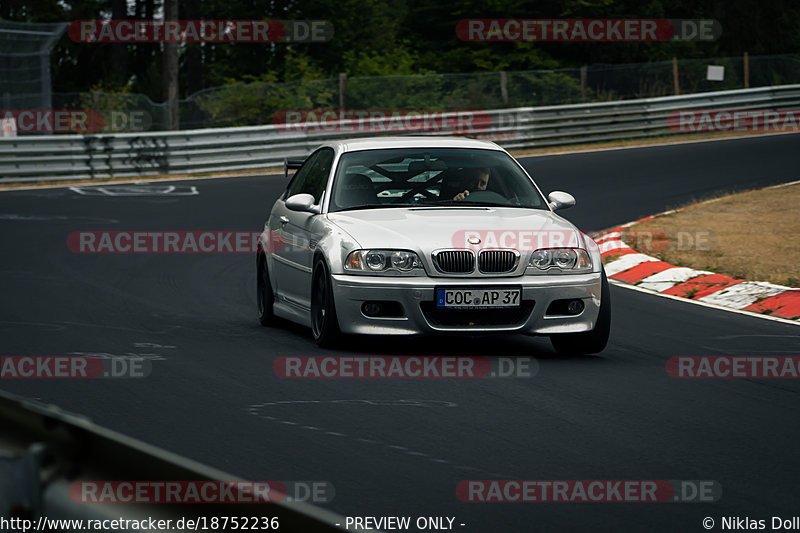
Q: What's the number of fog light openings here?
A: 2